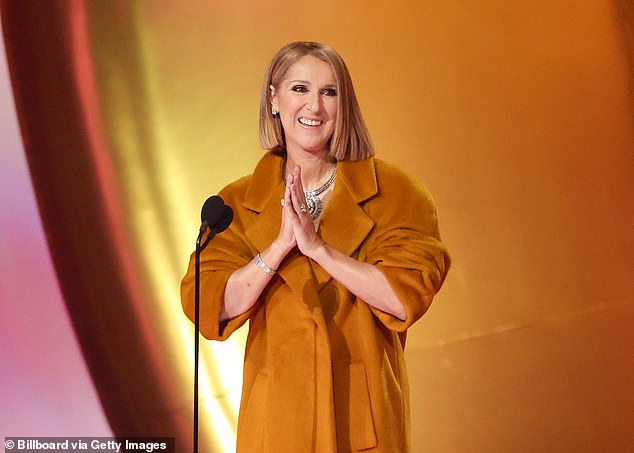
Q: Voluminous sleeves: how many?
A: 2